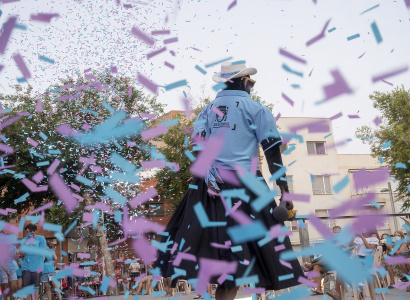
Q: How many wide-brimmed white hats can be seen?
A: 1